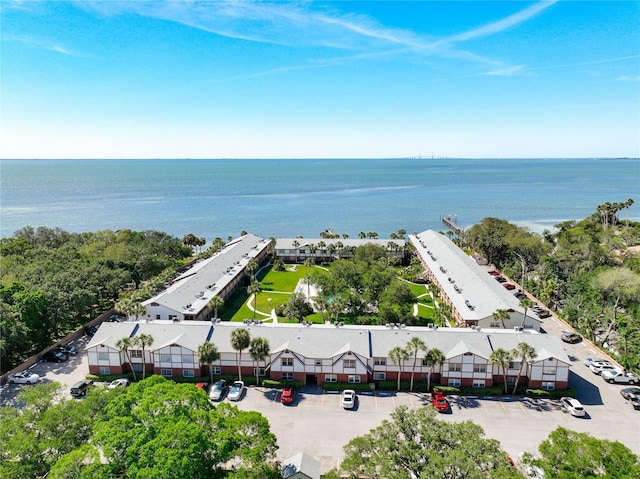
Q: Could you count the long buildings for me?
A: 4